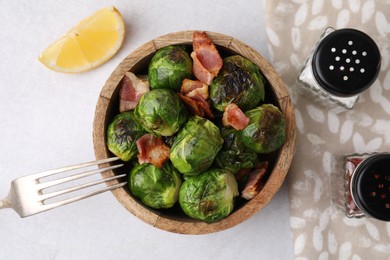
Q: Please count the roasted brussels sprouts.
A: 9